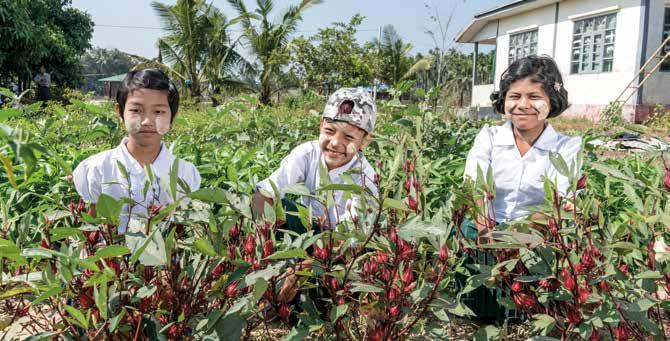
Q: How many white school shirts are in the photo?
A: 3